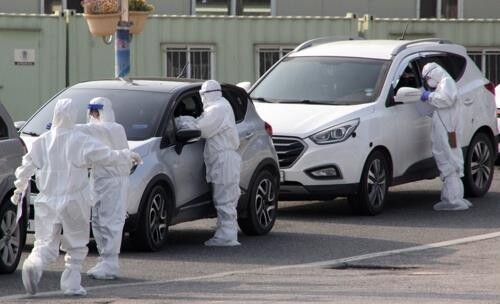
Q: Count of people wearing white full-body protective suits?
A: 4